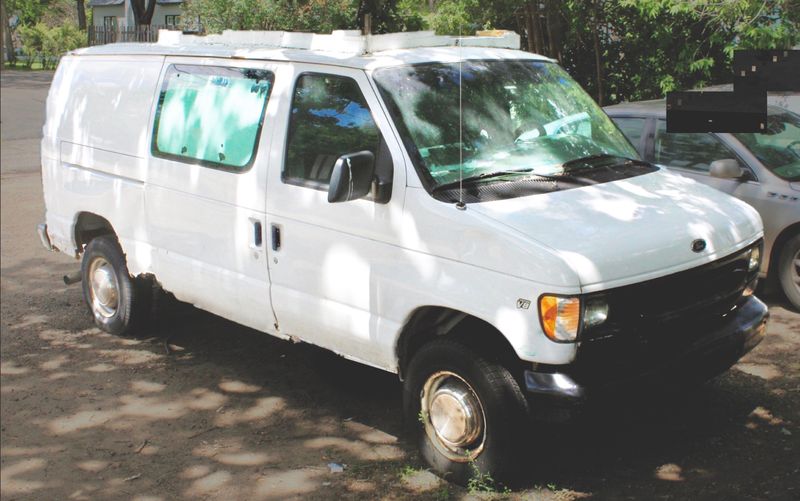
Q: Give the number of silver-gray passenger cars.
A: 1